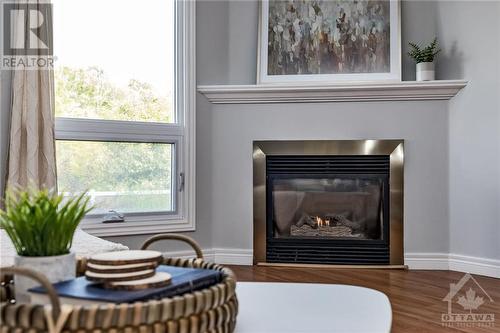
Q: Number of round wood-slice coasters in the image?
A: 4